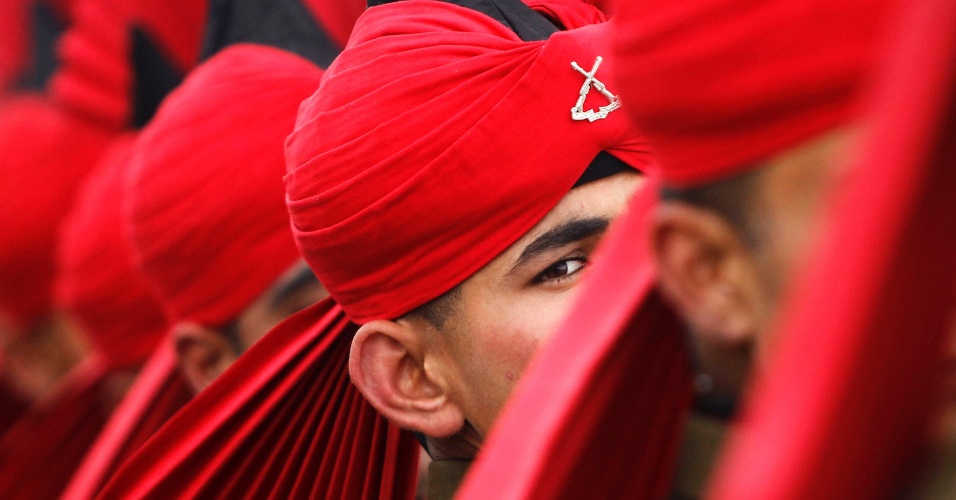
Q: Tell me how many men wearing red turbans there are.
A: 5